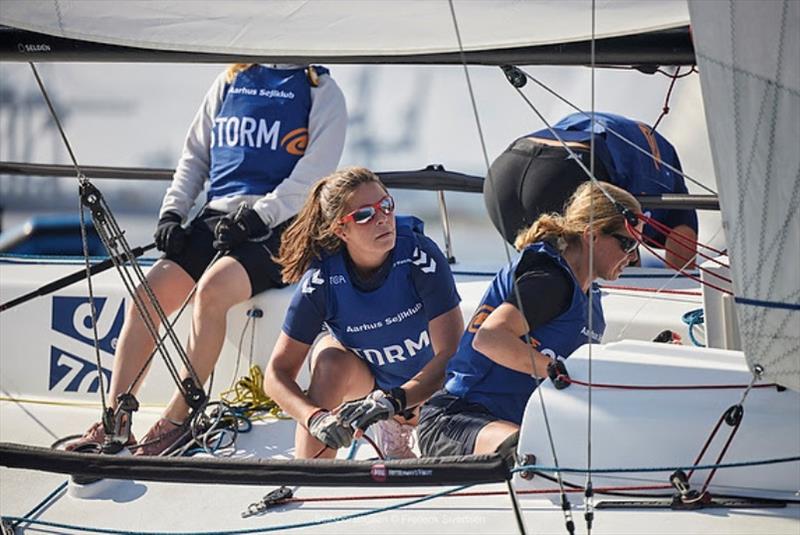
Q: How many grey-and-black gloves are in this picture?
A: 2